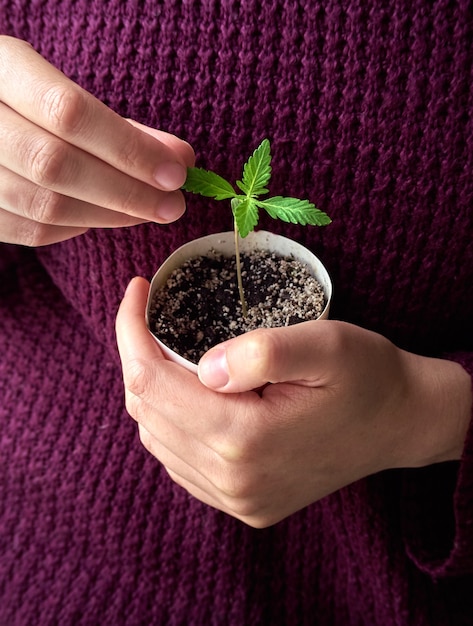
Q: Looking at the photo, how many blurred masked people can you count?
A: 0